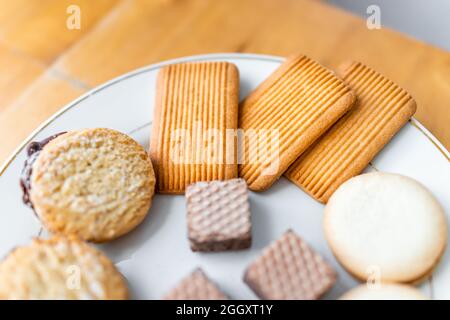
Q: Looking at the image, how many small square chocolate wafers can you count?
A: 3